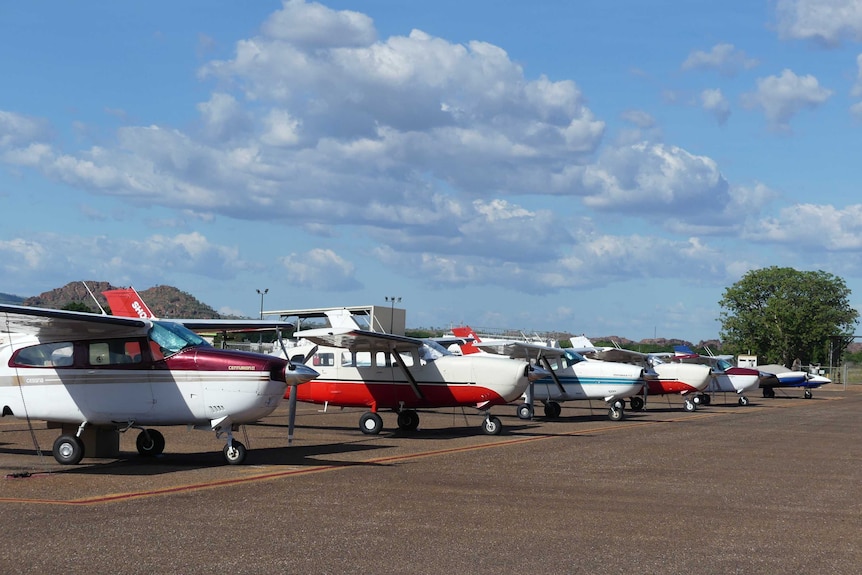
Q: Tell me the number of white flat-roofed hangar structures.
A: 1